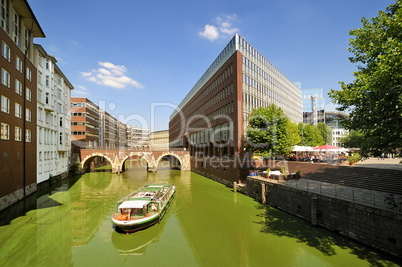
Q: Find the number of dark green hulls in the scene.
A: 1